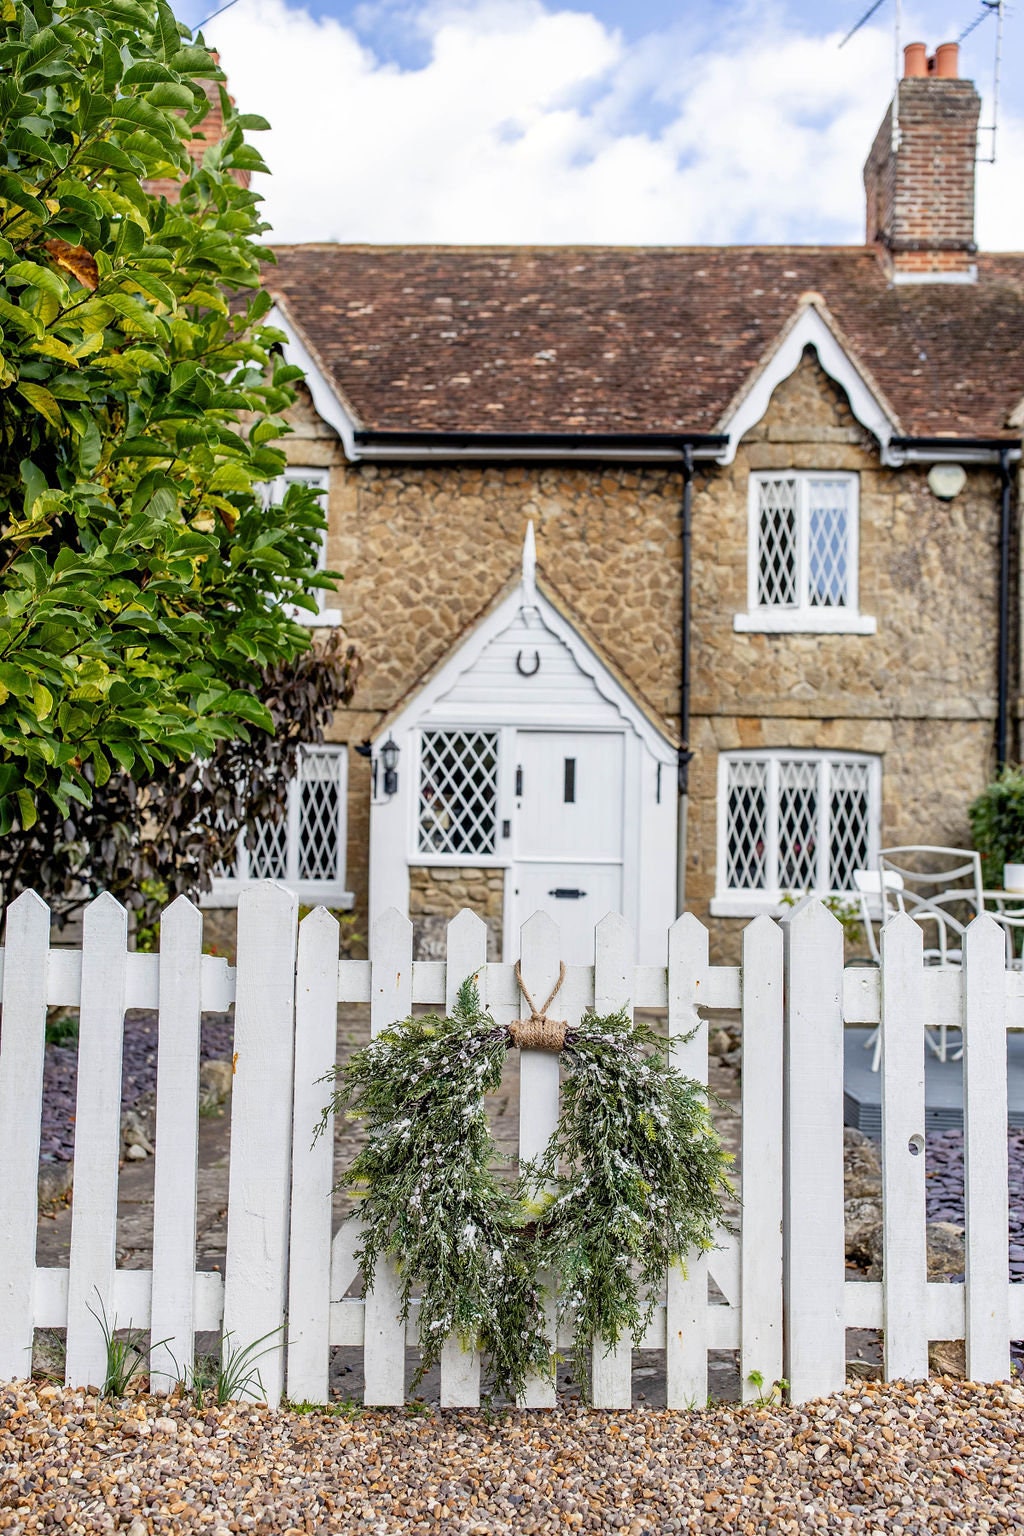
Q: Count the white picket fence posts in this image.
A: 14